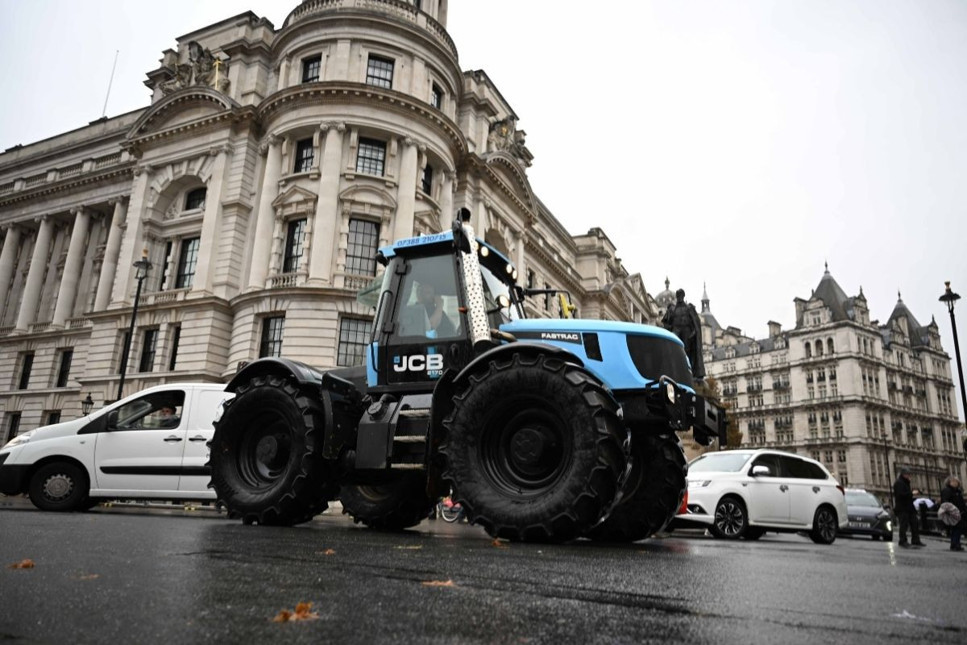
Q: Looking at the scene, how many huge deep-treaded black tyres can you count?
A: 4